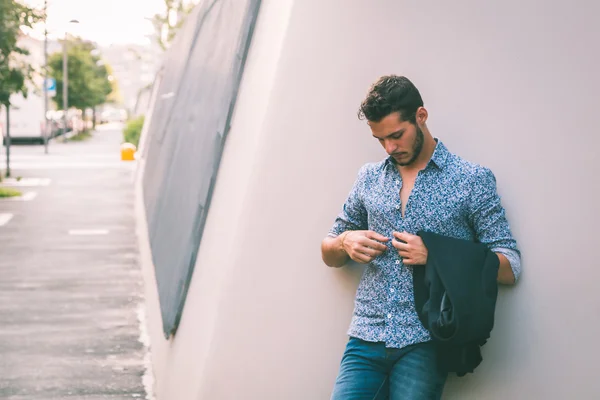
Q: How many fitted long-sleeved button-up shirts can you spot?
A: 1